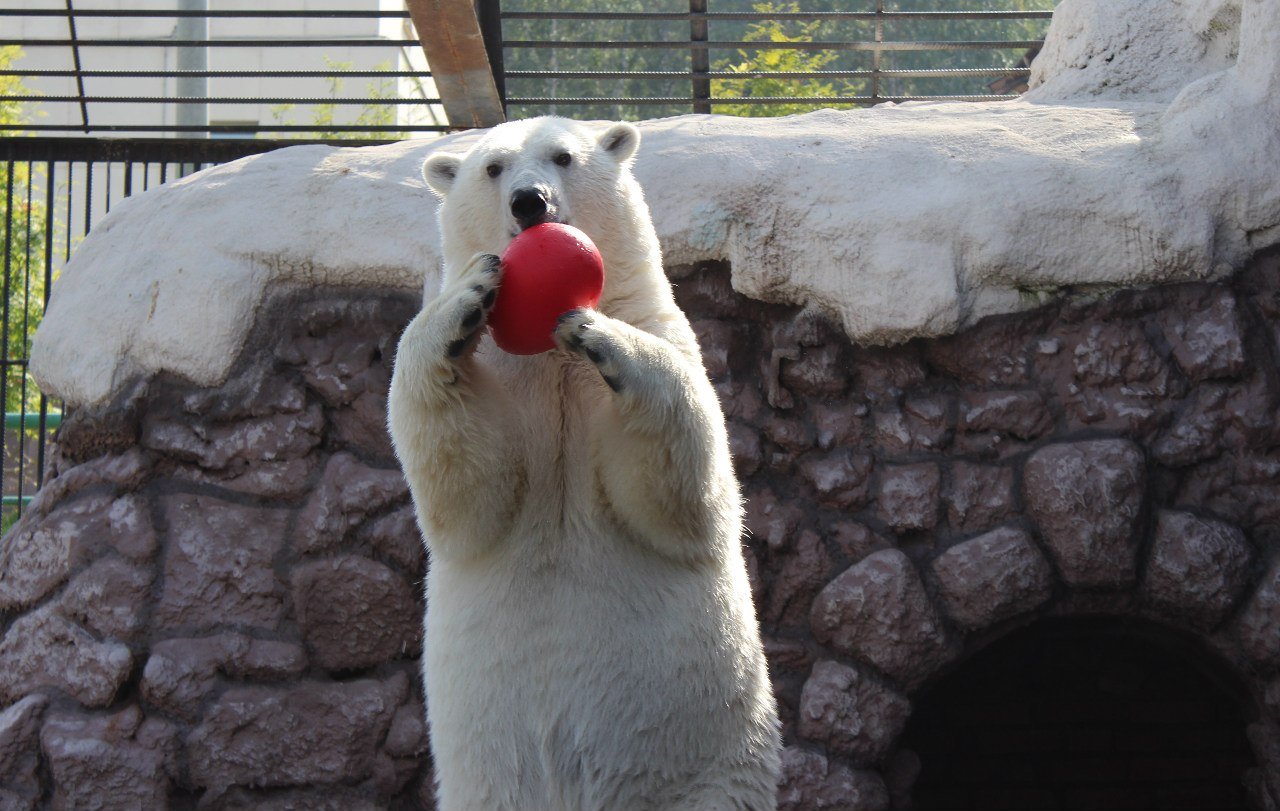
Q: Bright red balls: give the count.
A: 1